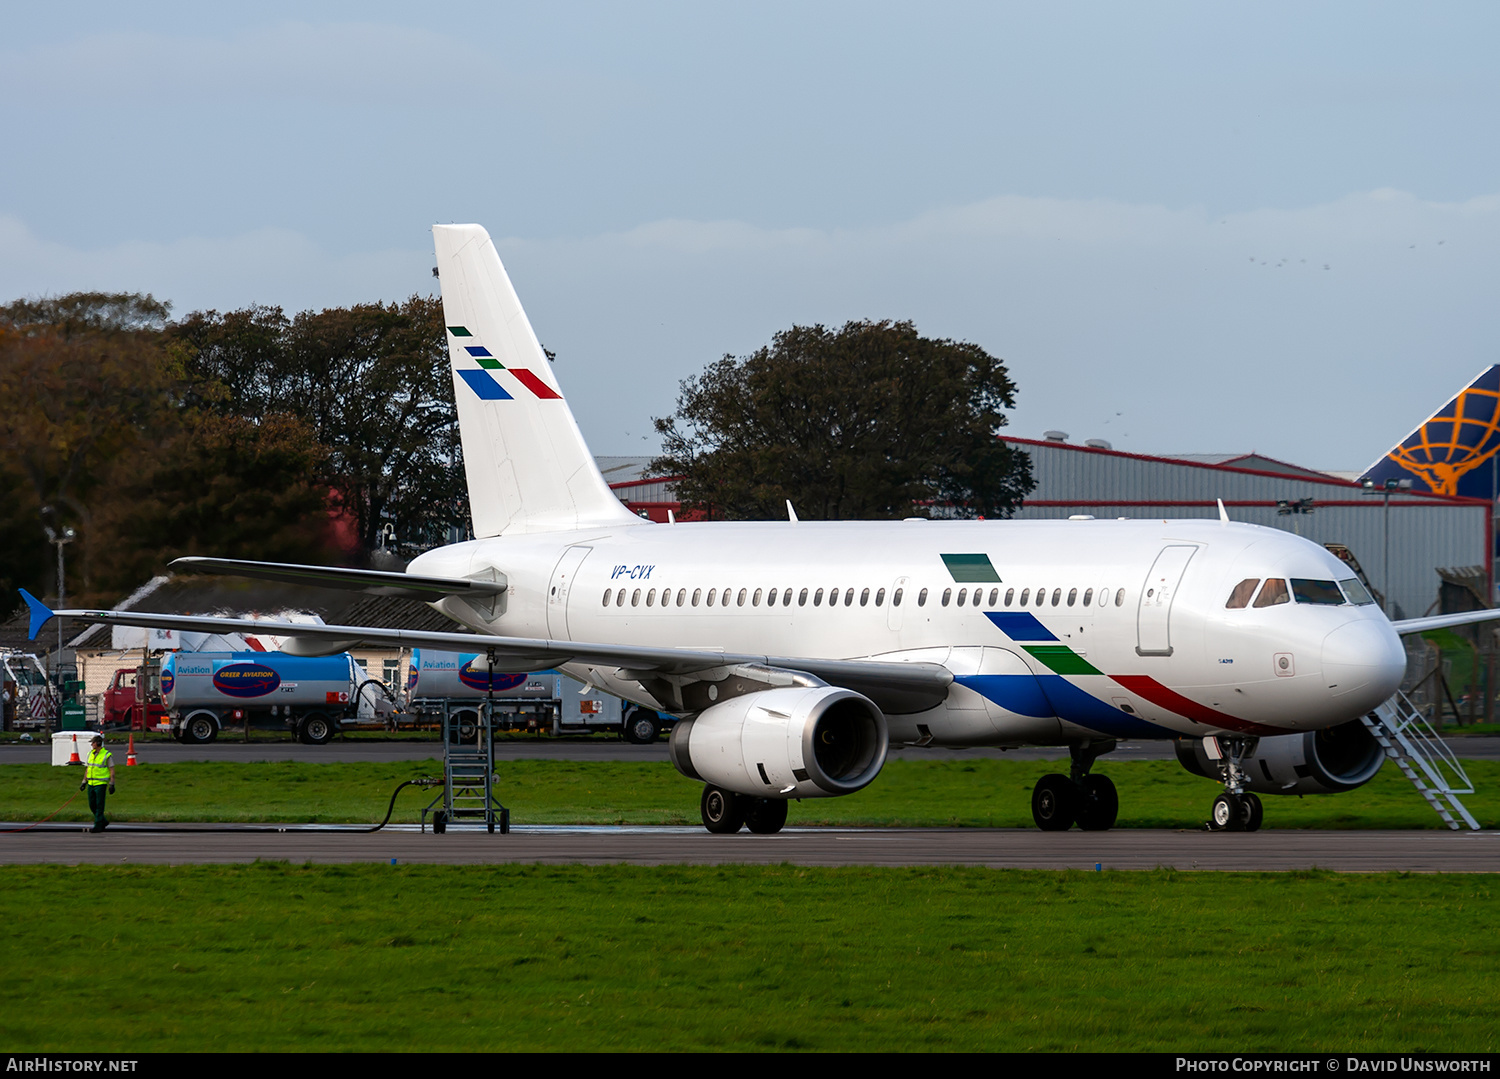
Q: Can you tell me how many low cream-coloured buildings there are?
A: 1